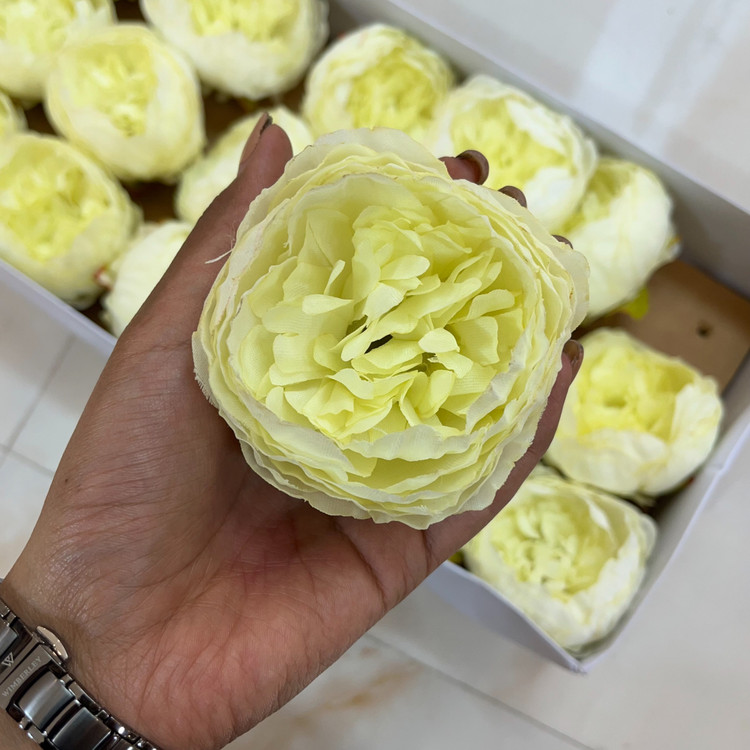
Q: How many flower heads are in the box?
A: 12